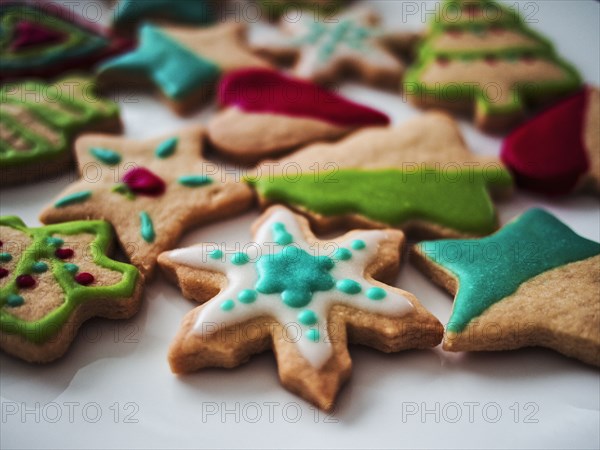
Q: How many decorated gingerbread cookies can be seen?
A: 14